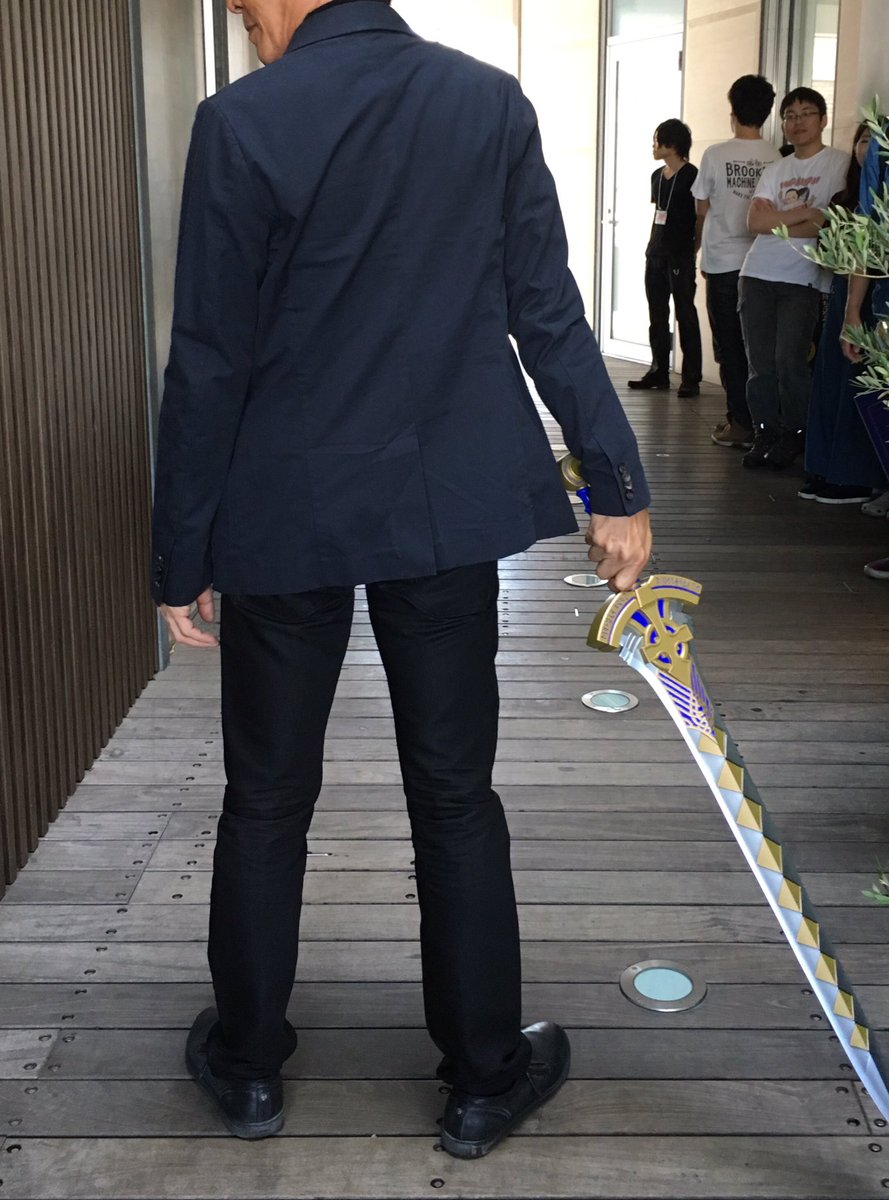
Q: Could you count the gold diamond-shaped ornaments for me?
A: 9